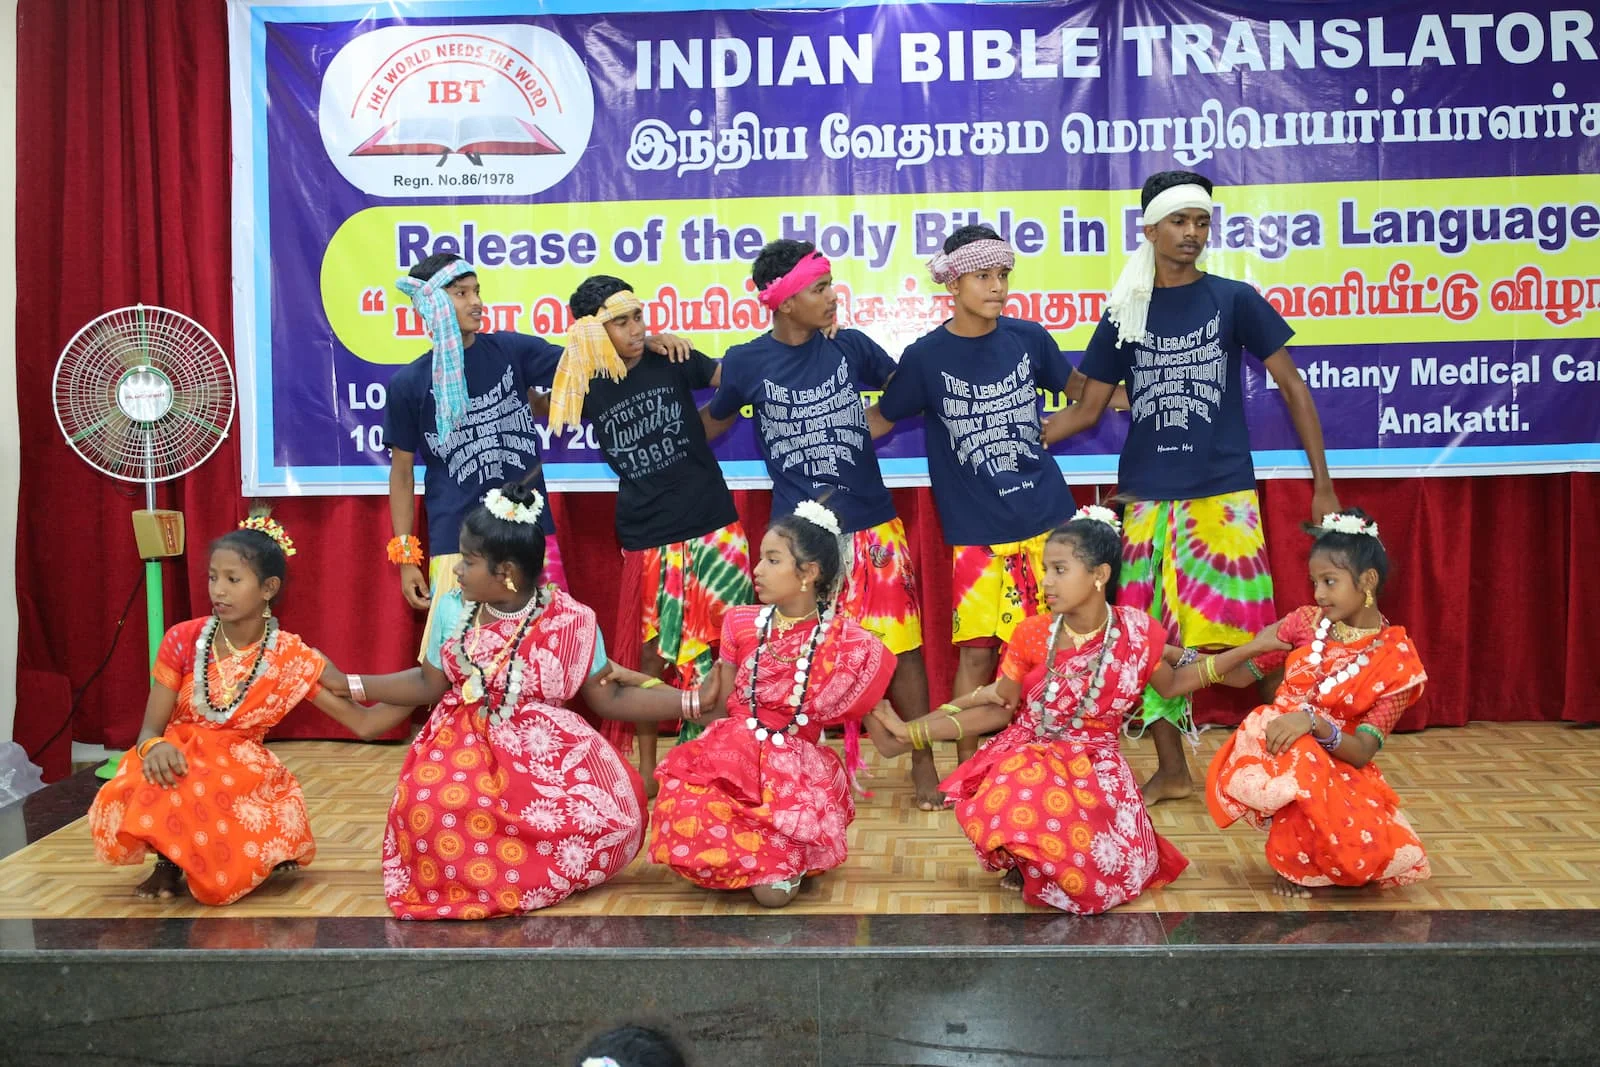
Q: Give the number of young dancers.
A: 10